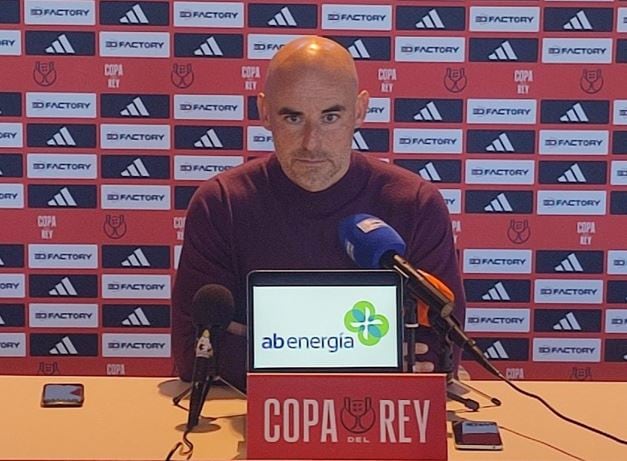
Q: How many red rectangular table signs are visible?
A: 1